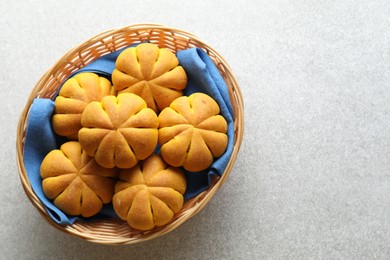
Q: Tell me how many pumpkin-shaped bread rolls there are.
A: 6